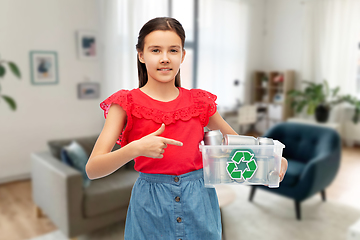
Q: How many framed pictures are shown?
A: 3